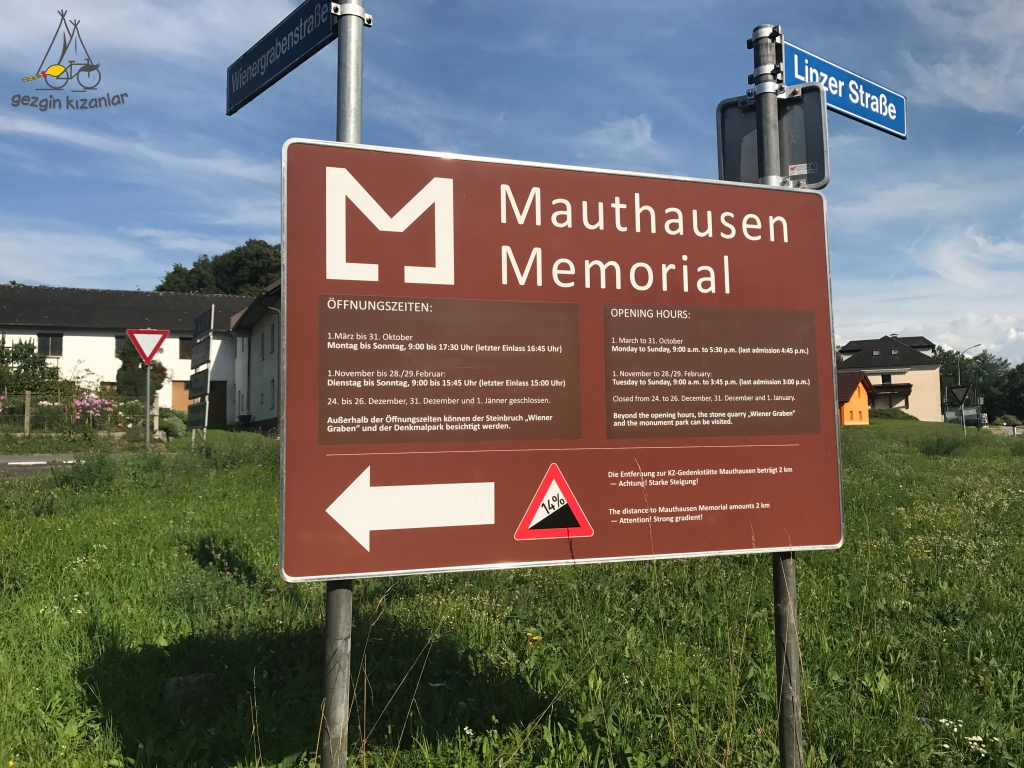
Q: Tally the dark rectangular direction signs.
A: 4